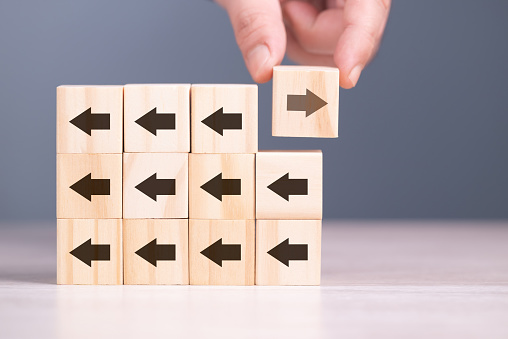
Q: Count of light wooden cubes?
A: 12